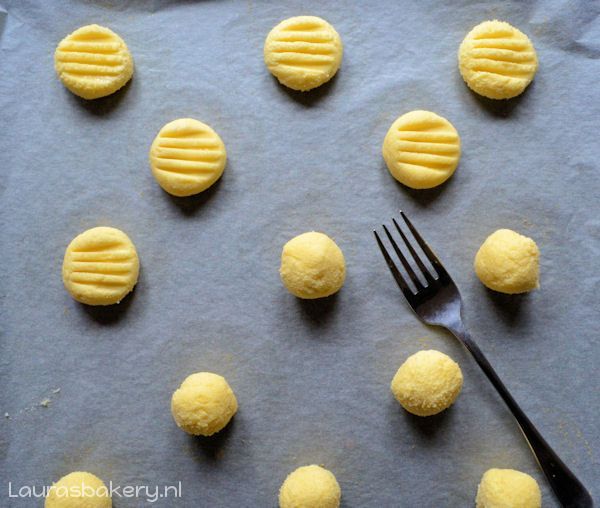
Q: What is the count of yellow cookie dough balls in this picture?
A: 7